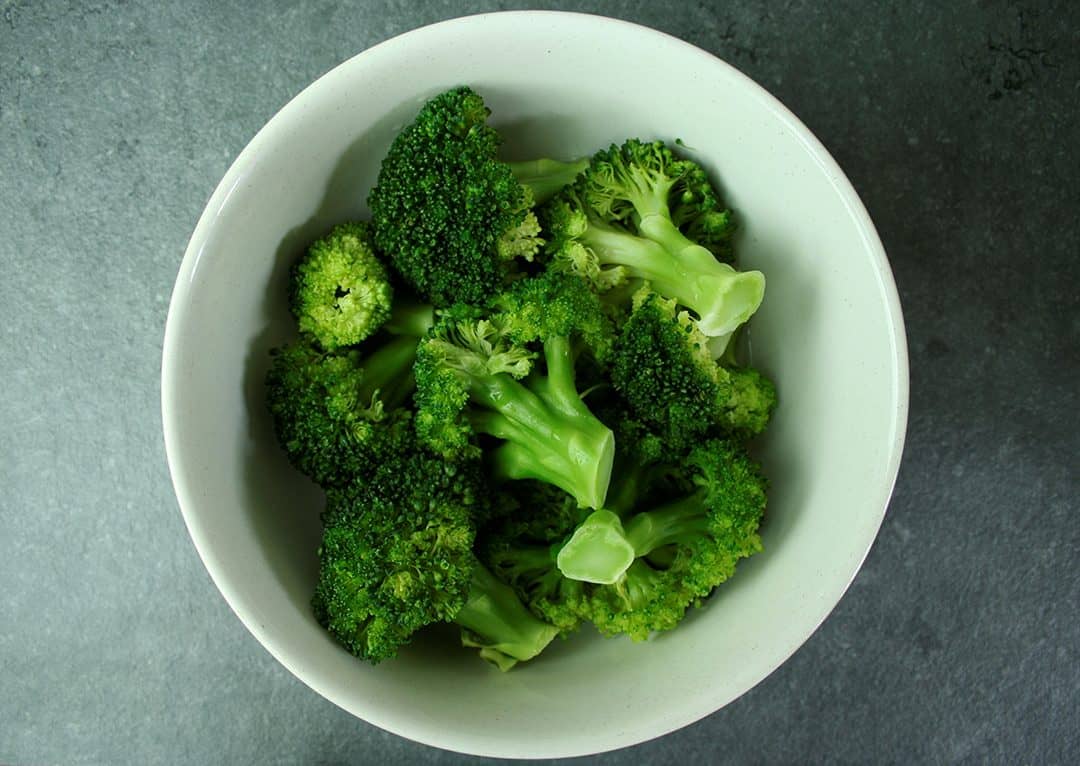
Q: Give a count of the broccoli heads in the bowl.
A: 8